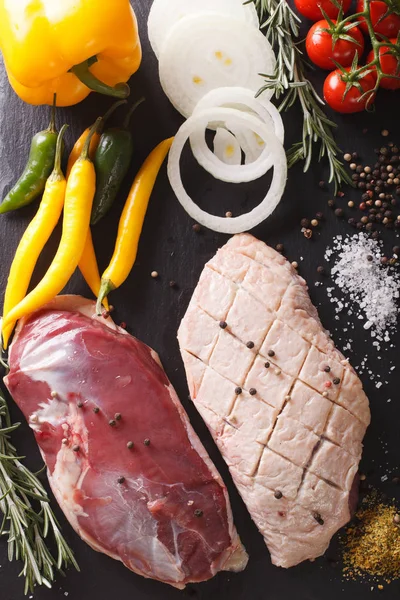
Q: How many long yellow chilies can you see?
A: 4